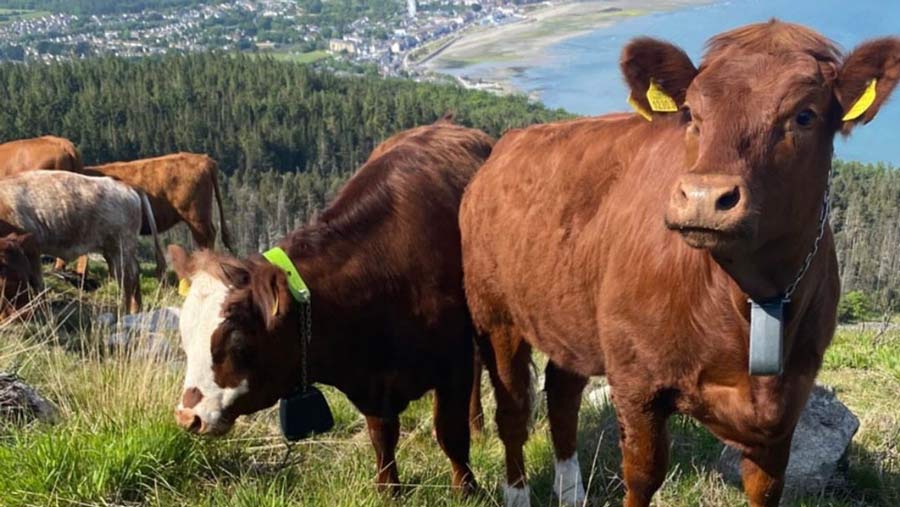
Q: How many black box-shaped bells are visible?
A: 1